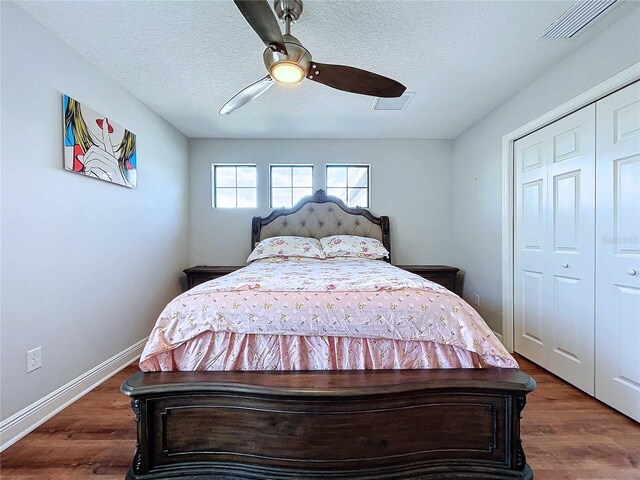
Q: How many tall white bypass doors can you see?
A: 2